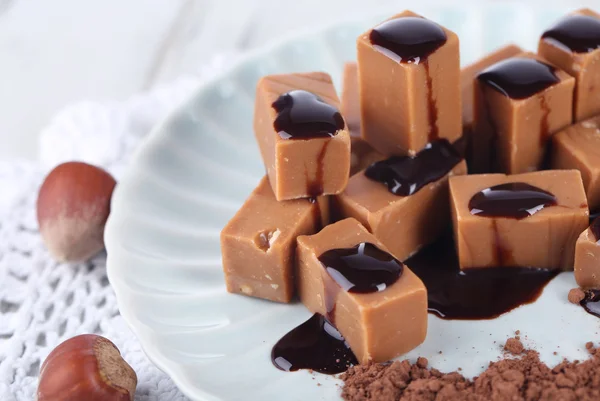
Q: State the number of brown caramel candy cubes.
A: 12